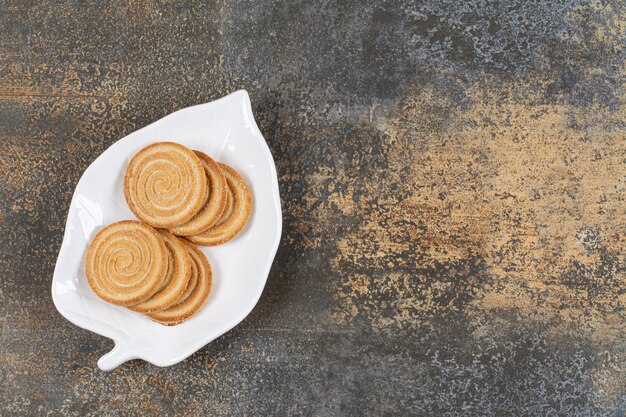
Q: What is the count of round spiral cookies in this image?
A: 6